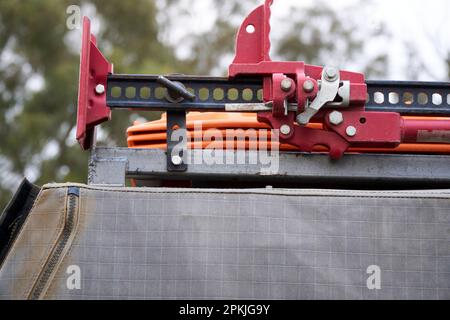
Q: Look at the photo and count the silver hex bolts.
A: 8